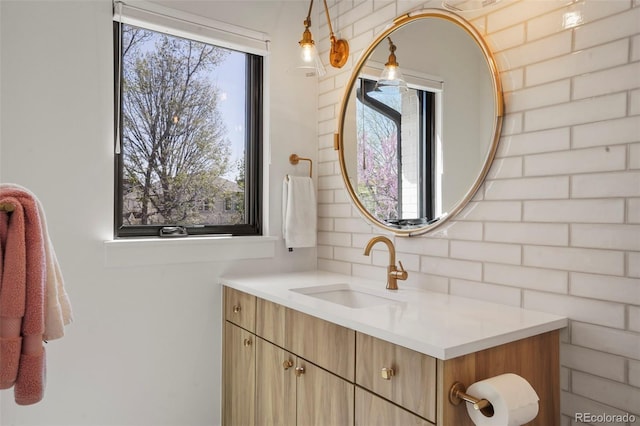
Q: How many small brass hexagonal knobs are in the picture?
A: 5